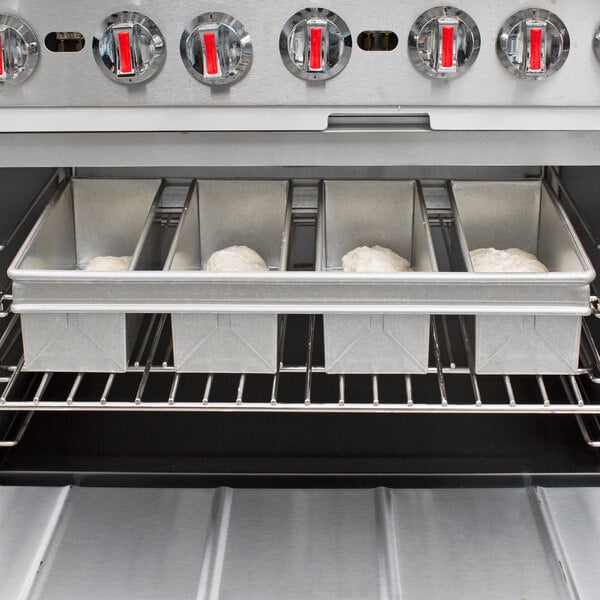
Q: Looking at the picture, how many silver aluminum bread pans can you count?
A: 4